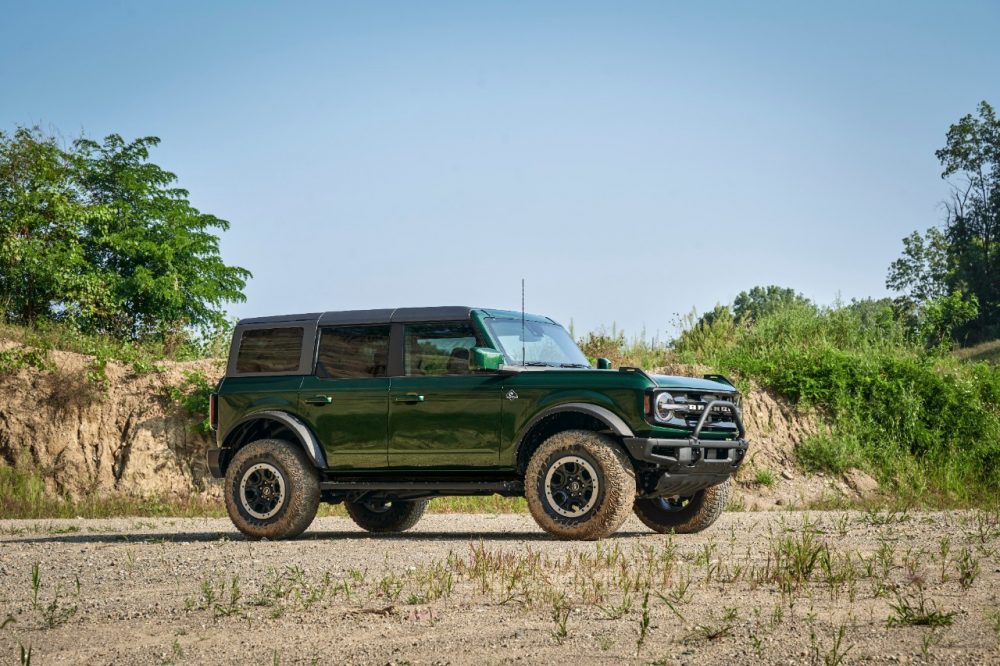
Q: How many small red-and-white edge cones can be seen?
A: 0